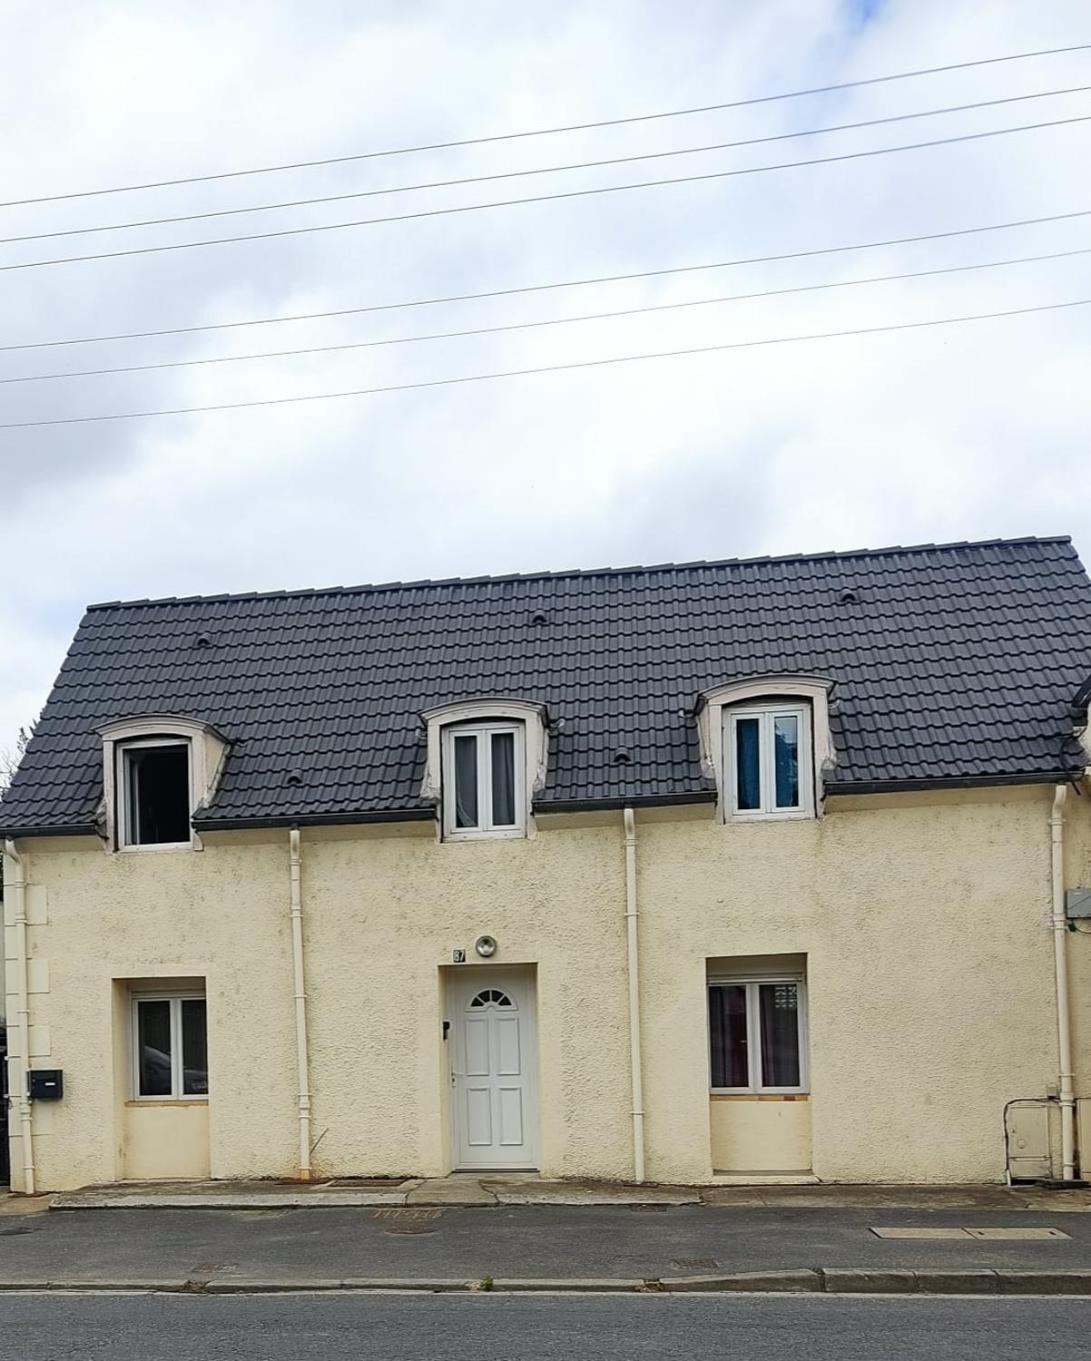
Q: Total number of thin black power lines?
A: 6